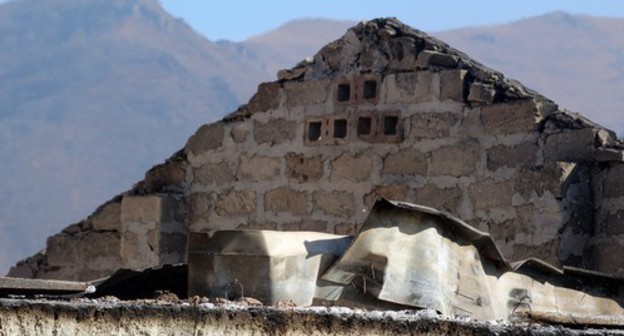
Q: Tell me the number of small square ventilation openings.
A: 6